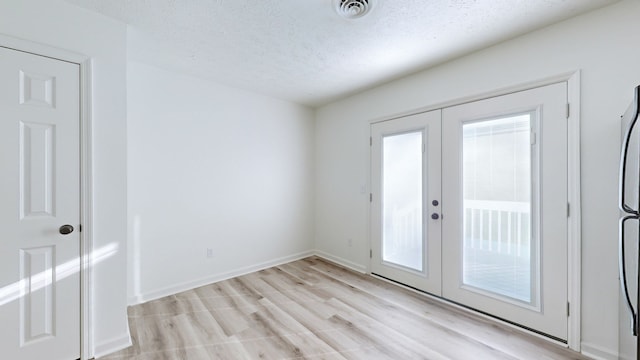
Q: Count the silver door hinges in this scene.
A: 6